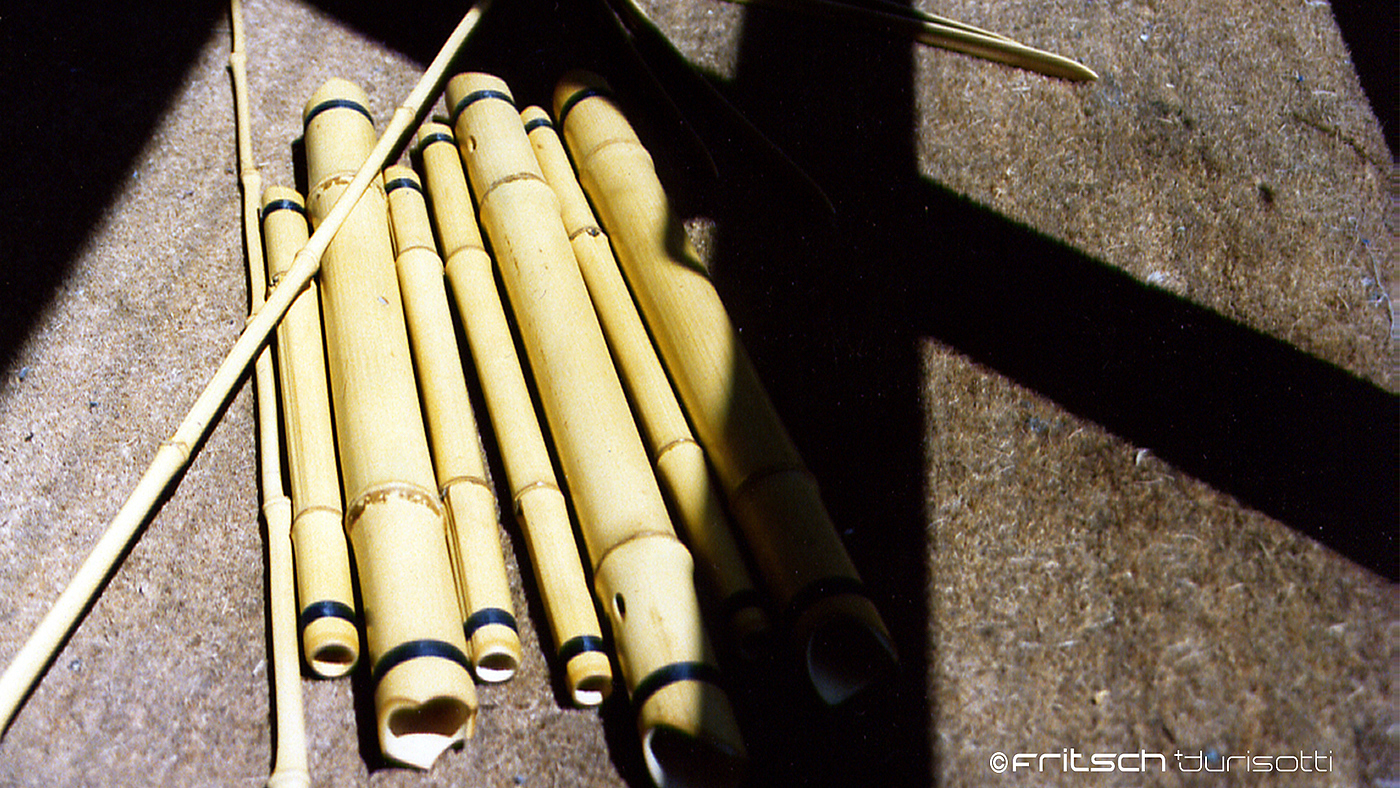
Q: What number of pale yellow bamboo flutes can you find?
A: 7